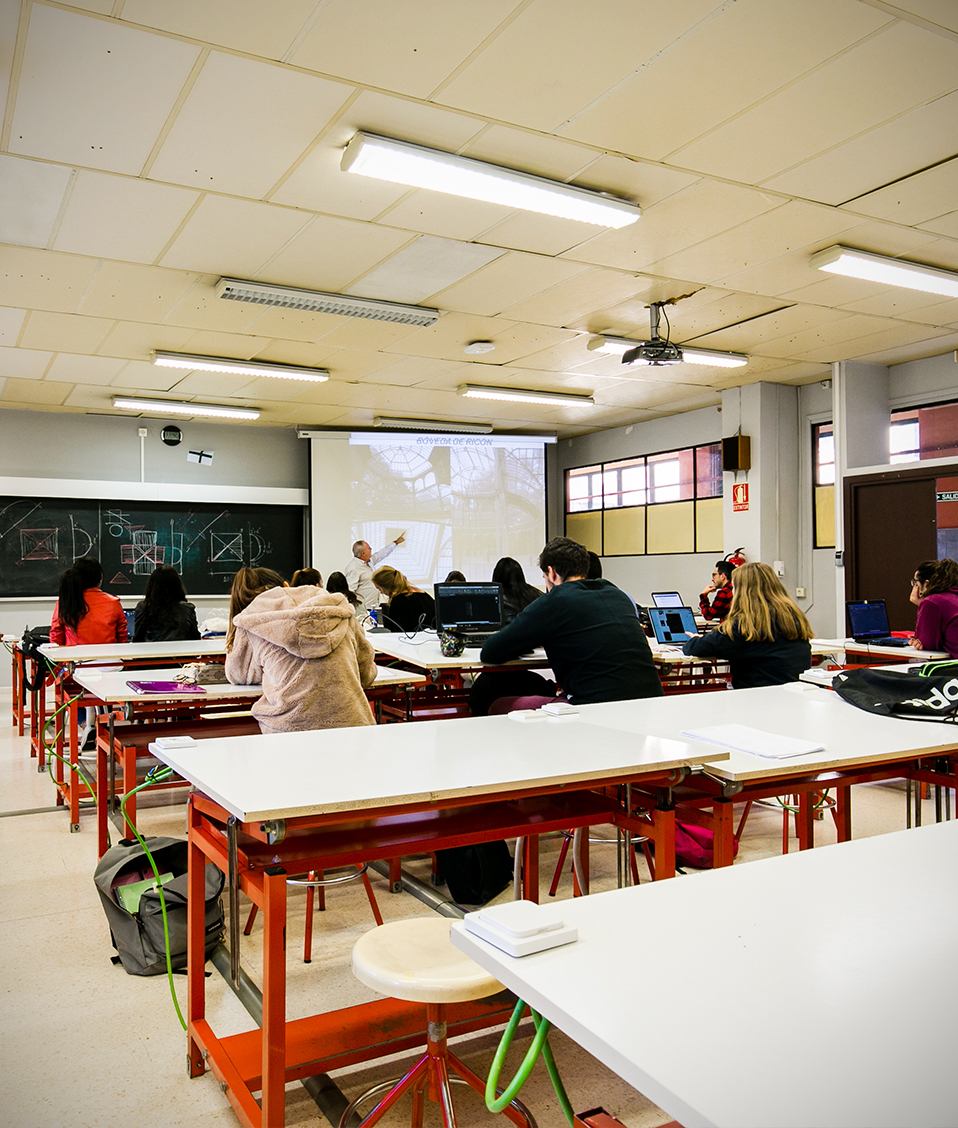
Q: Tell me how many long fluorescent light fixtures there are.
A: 8